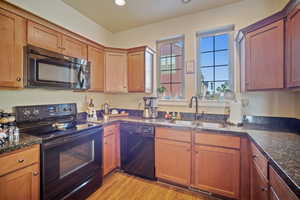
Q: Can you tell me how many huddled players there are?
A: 0